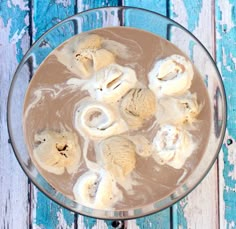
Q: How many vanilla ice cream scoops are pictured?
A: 5